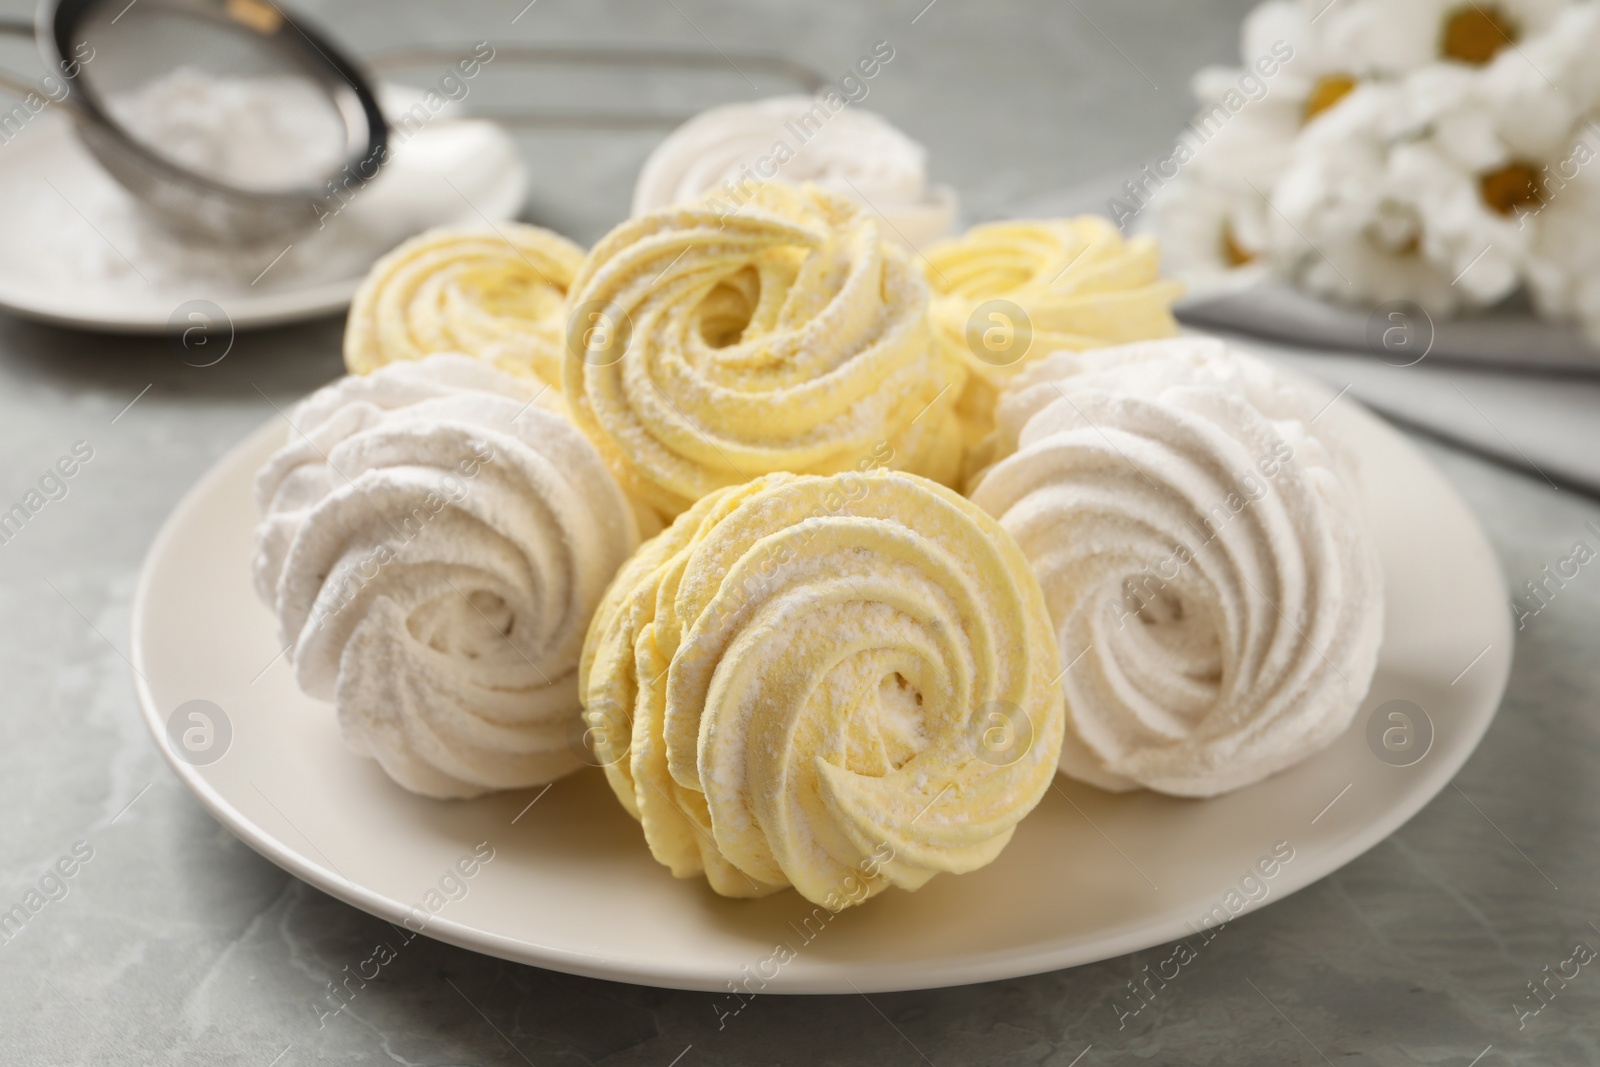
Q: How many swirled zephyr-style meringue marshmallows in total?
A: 7